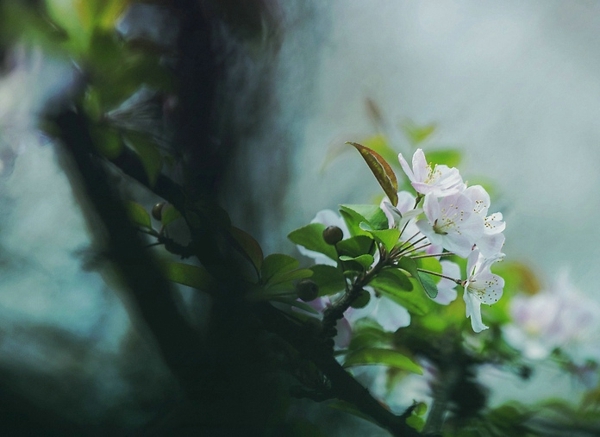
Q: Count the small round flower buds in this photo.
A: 3